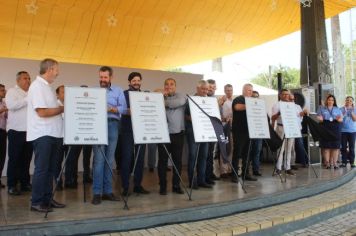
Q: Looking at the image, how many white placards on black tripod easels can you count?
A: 5